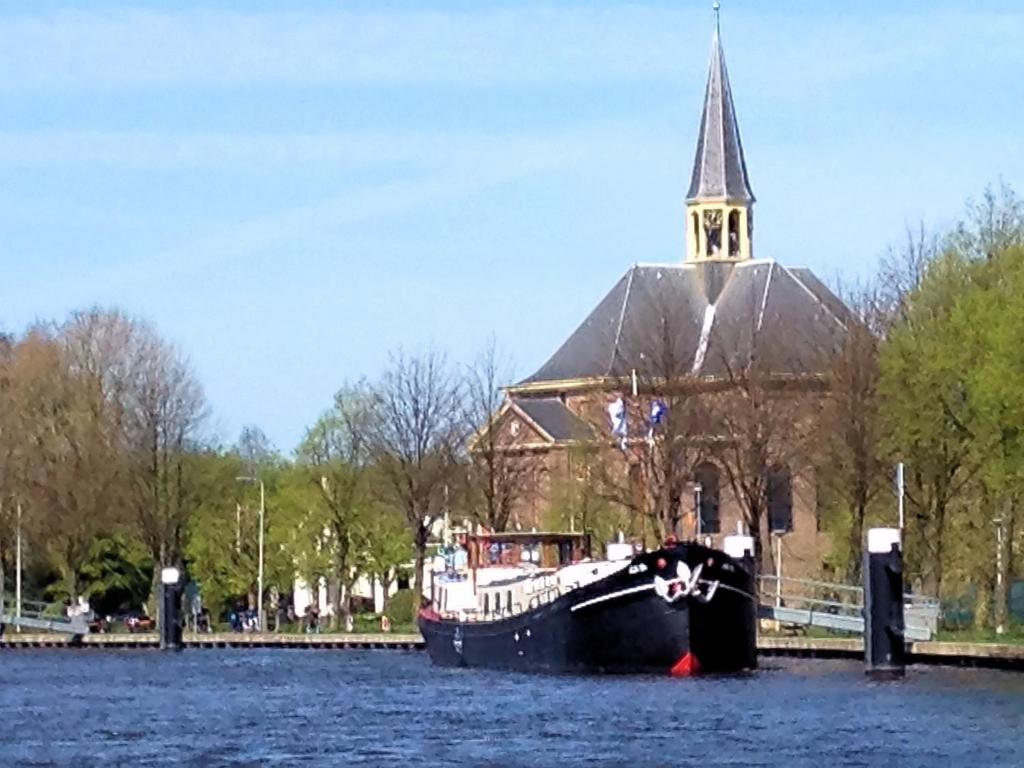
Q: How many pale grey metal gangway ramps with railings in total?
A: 2